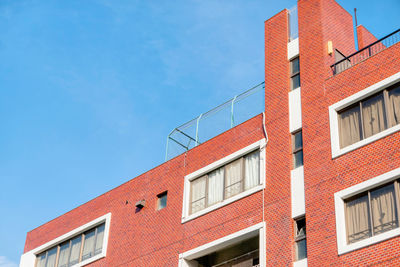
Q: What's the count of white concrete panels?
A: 4